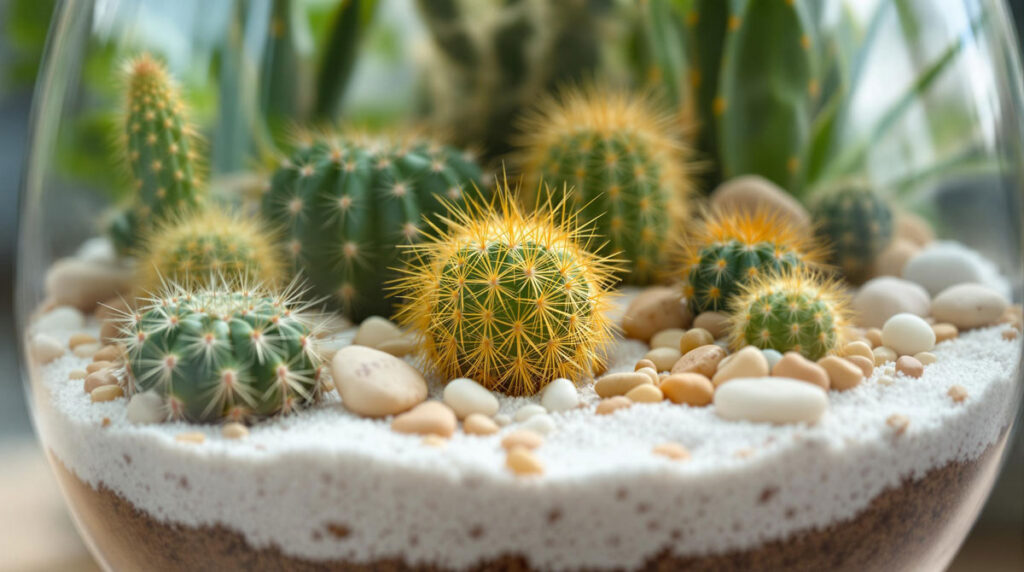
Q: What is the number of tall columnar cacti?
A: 1